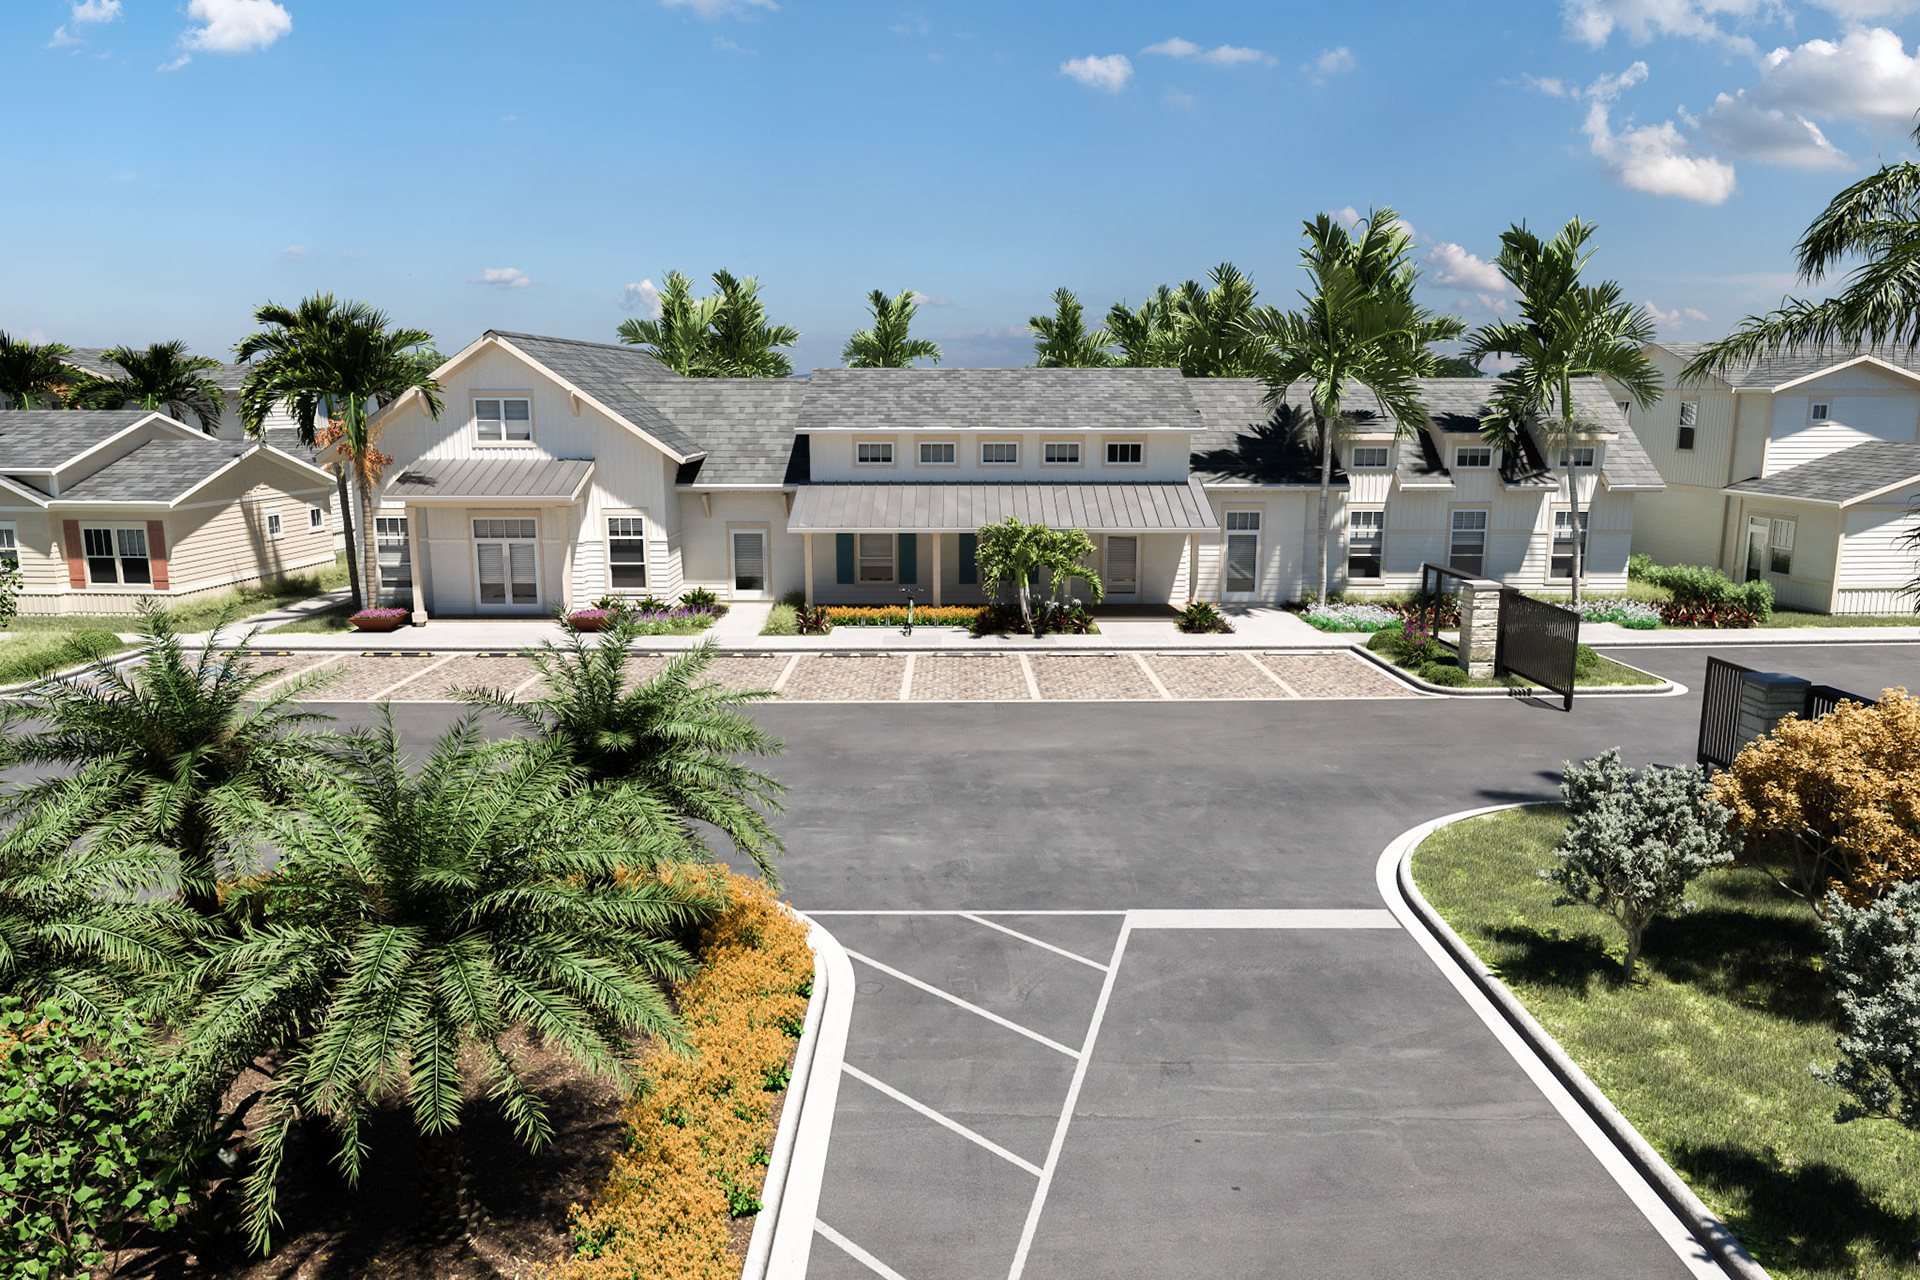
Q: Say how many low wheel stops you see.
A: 10